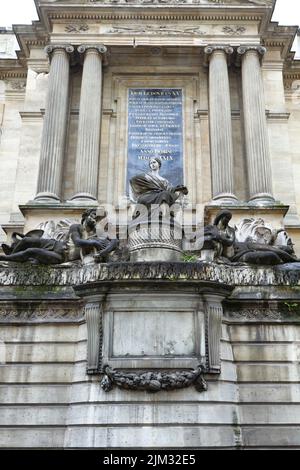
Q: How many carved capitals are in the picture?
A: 4